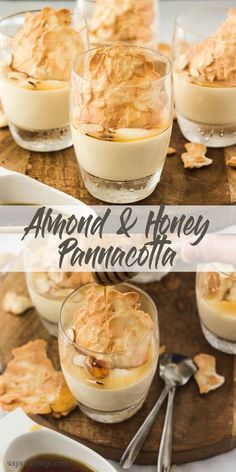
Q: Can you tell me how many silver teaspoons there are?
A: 2